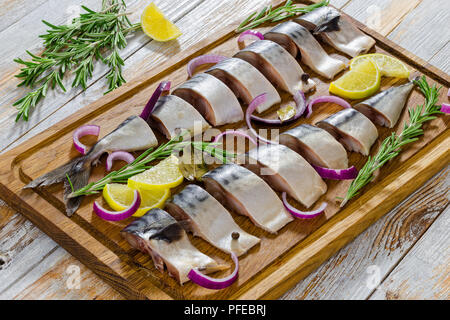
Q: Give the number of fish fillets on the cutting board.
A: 14